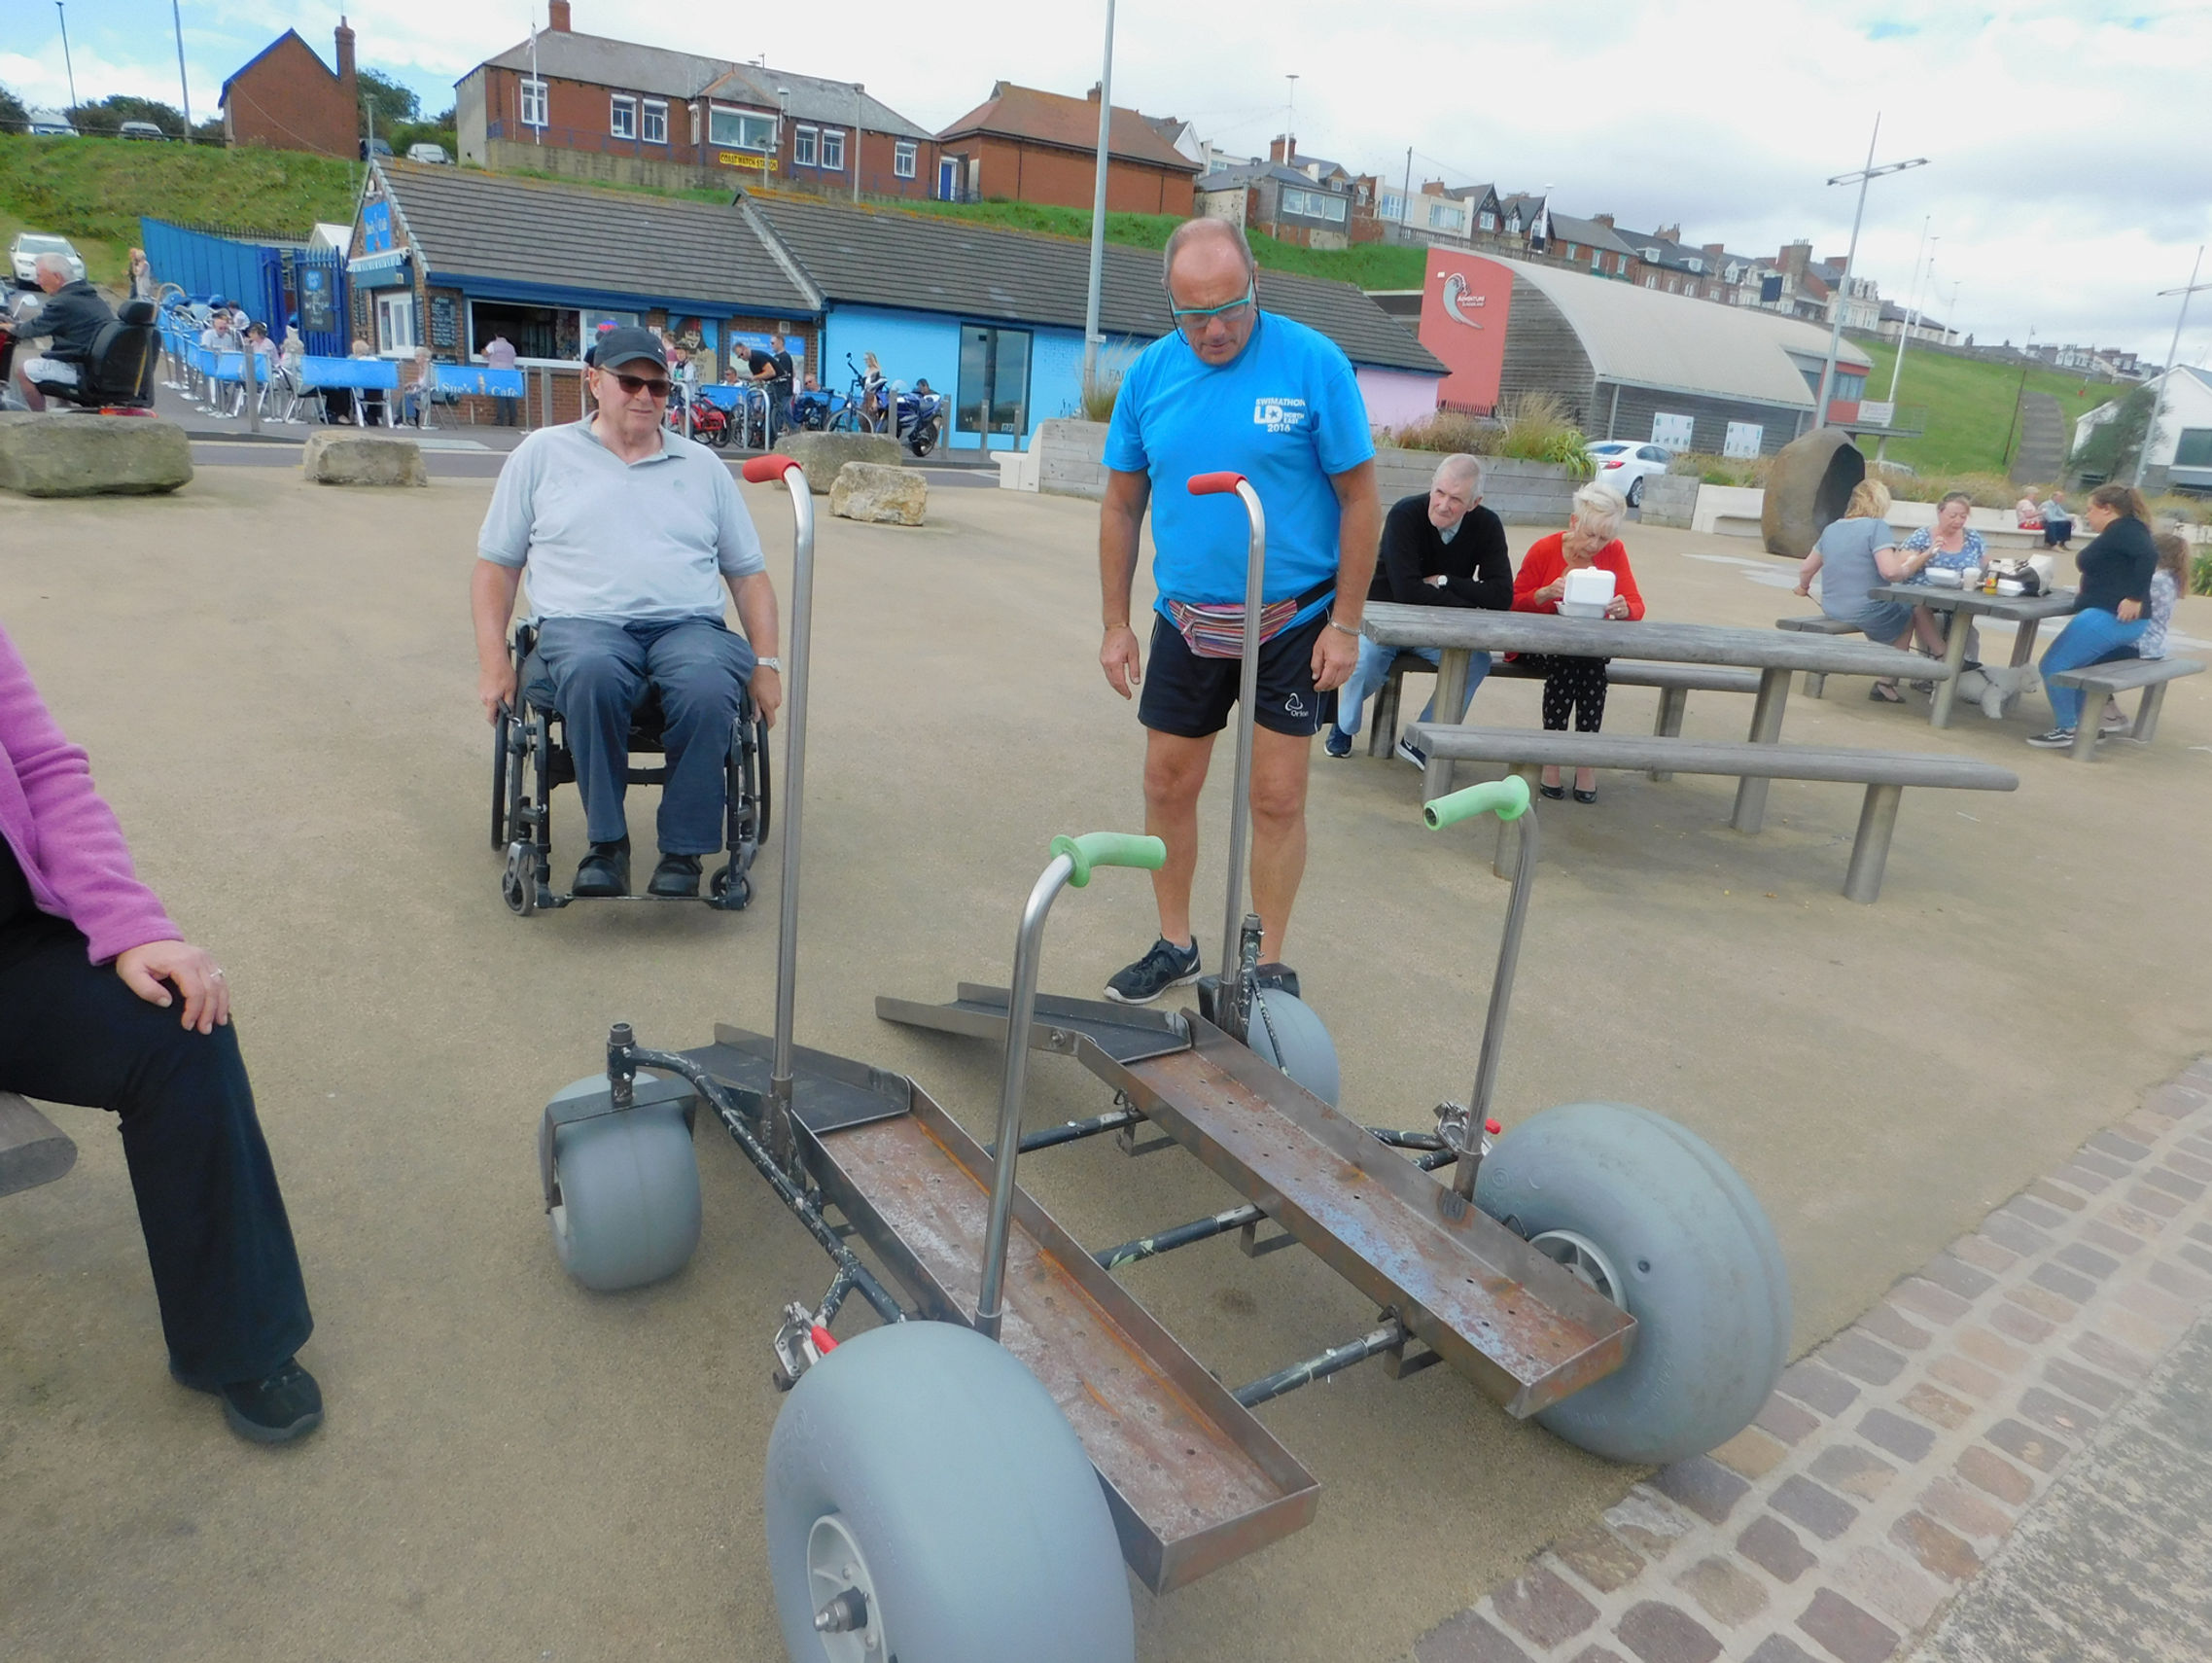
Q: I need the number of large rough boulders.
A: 4